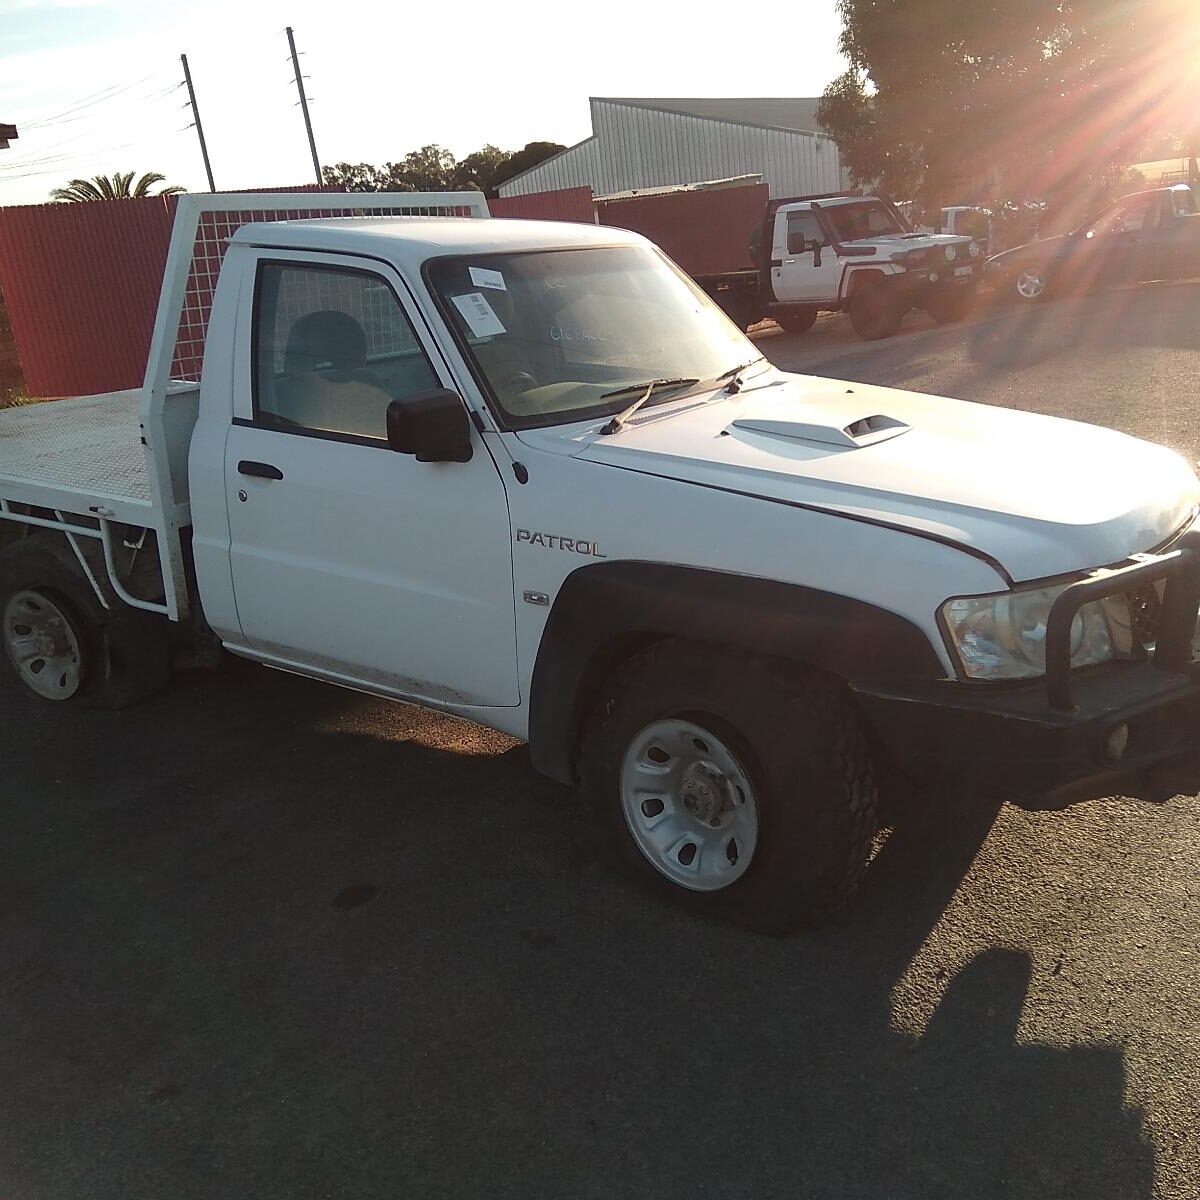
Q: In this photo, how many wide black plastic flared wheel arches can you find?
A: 1